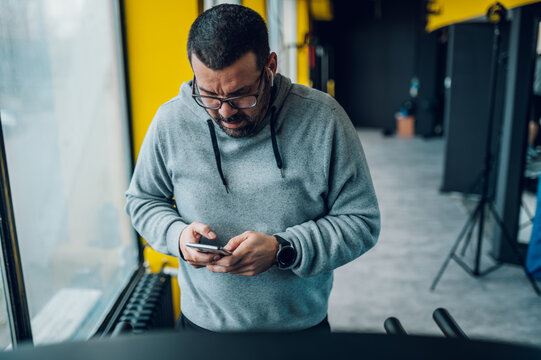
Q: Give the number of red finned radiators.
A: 0